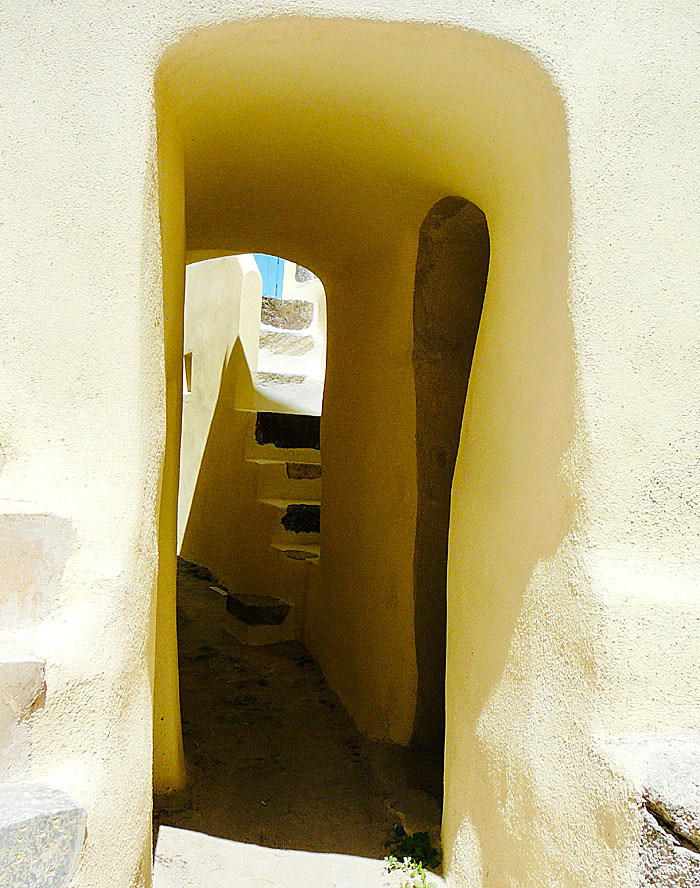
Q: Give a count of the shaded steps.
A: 5